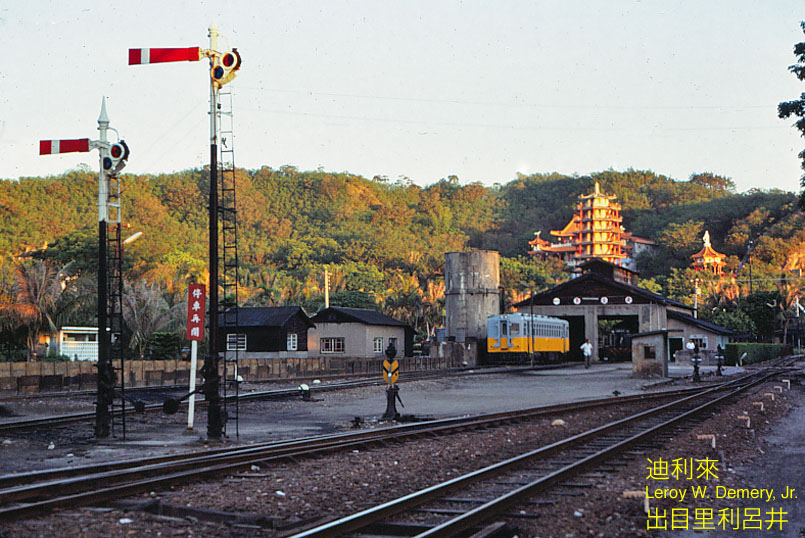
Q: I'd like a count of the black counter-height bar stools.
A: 0